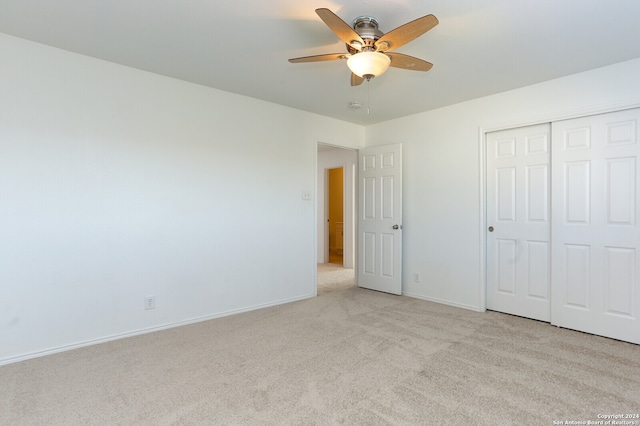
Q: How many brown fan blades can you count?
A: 5